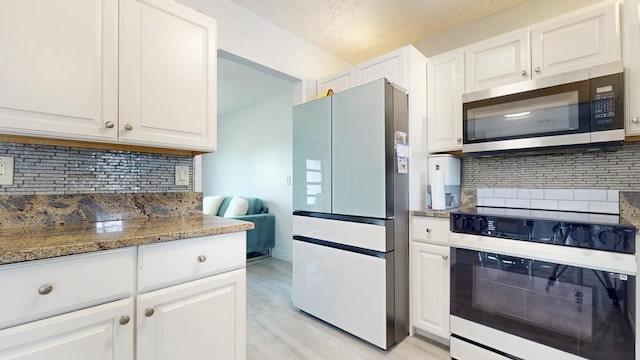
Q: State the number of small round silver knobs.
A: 12